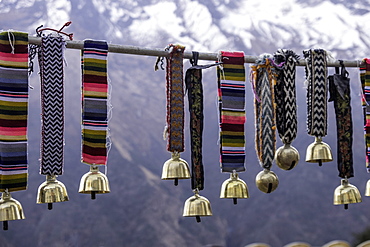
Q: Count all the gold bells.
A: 11